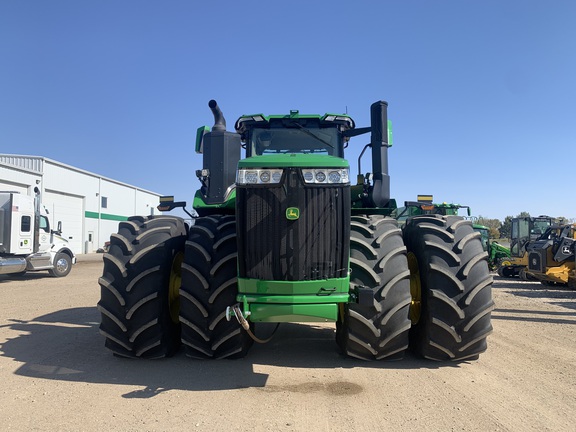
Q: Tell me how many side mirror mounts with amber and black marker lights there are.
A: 2